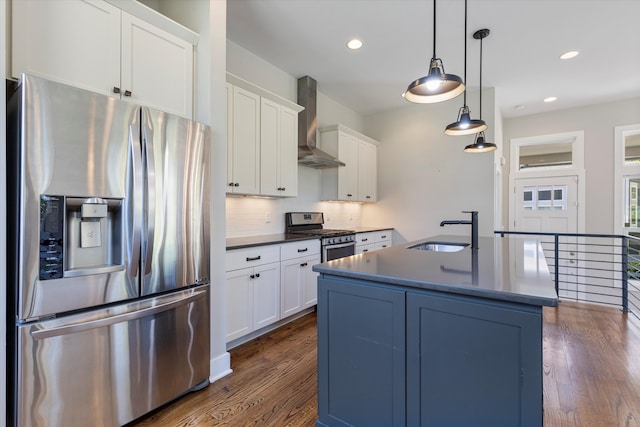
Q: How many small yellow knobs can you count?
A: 0